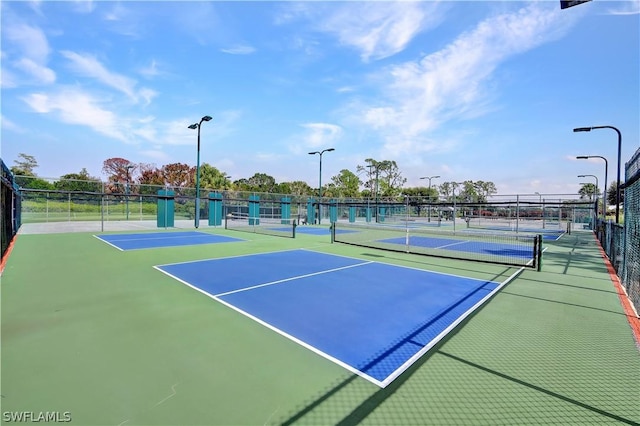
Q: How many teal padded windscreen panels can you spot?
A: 9